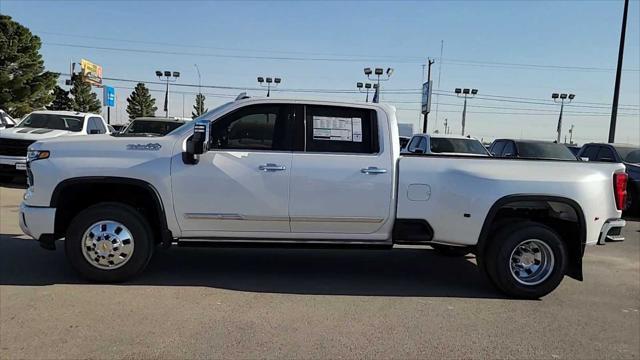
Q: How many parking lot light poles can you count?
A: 6